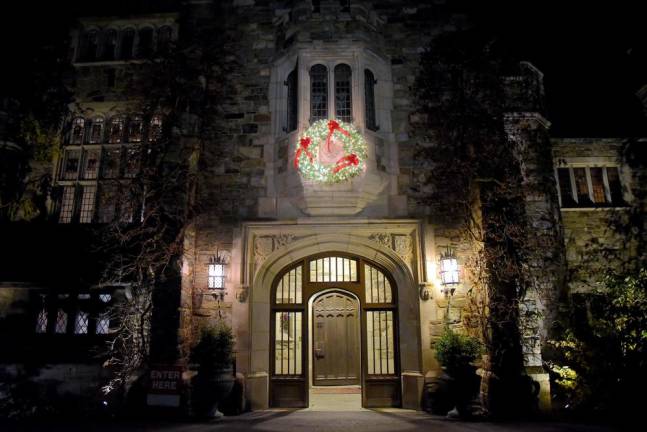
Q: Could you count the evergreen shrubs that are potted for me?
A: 2